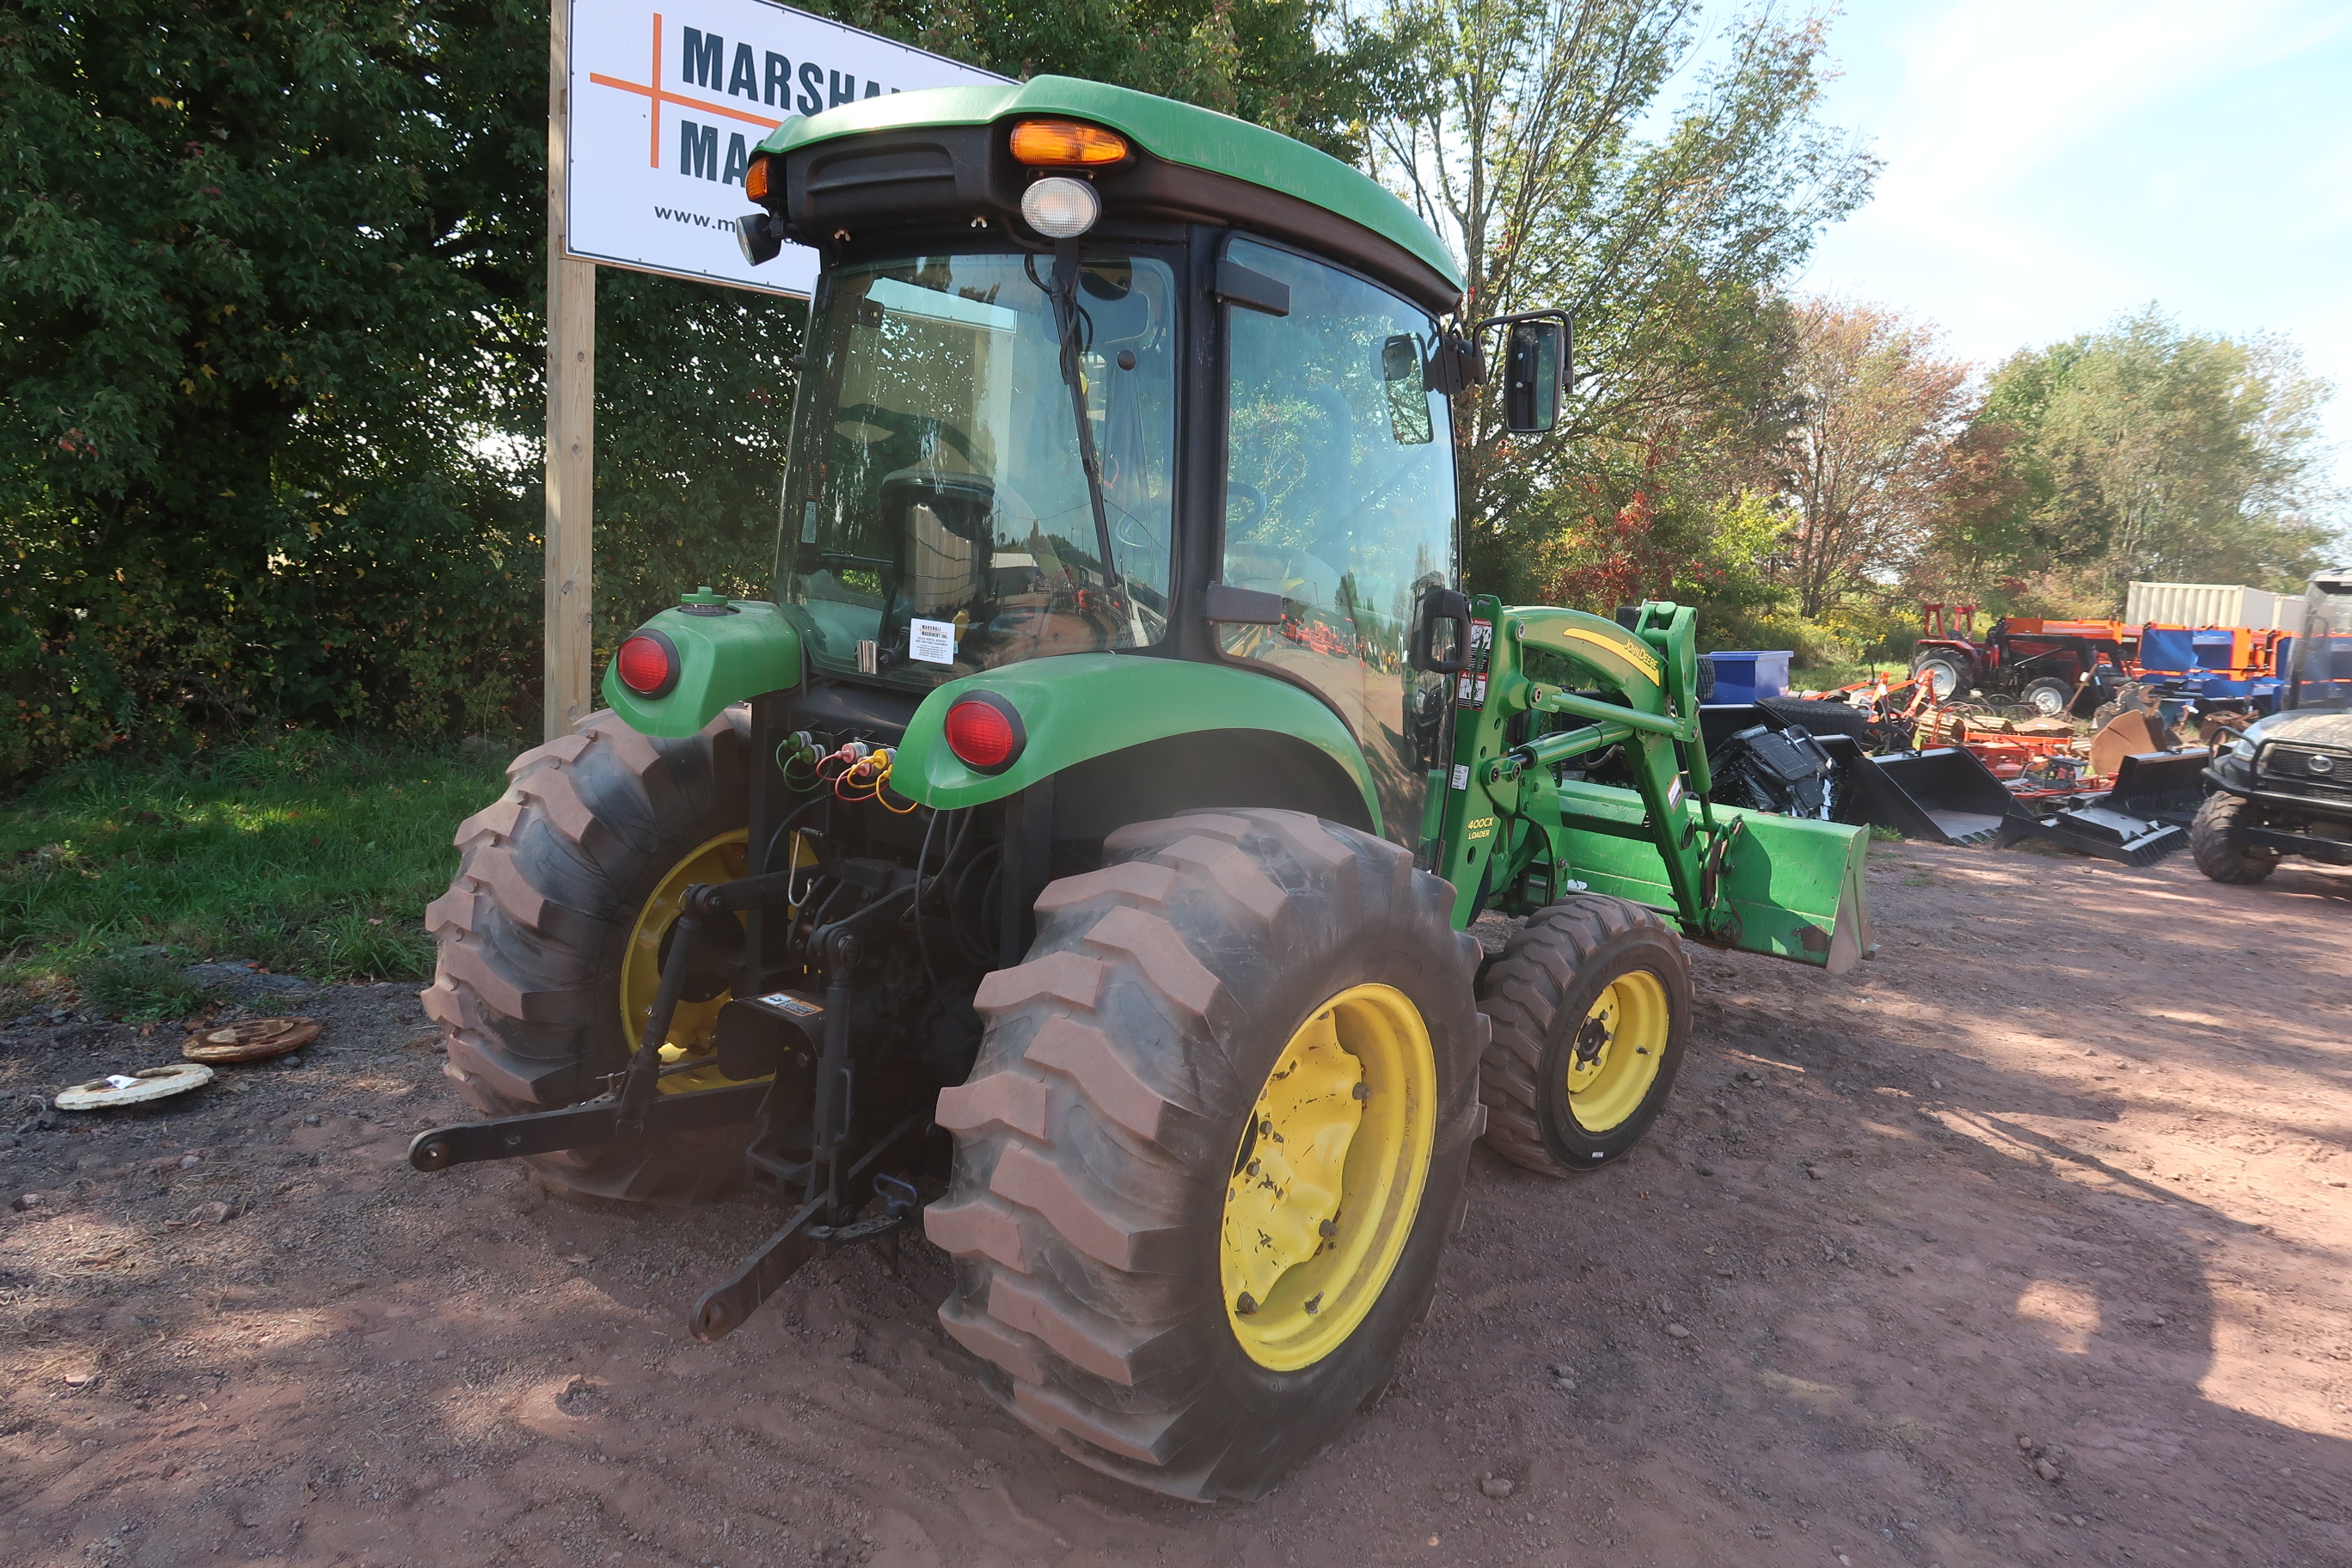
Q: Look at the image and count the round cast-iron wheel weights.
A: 2